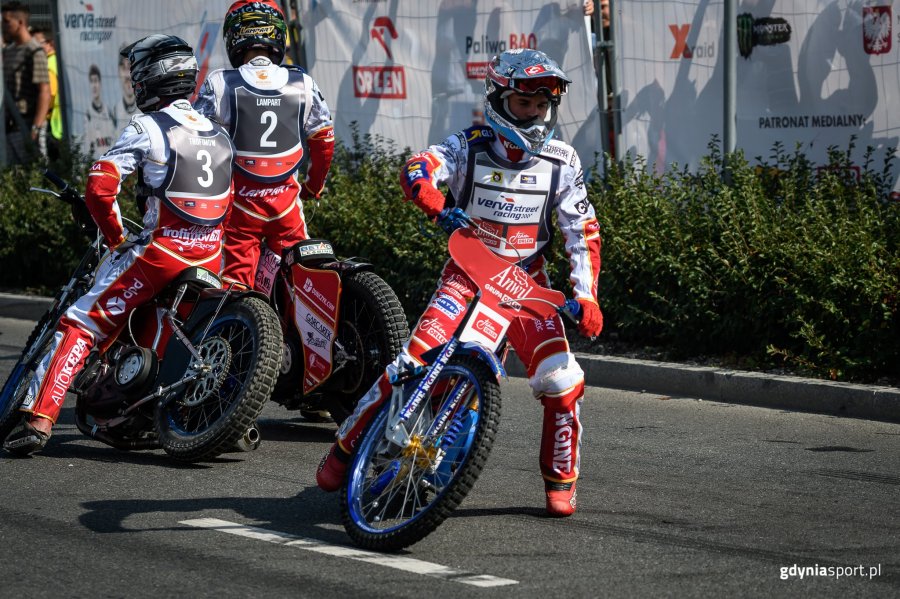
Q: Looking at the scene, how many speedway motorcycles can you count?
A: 3